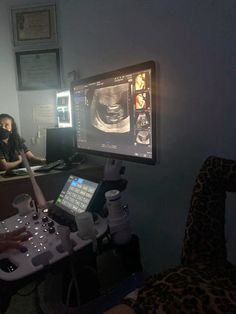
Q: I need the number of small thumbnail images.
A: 4